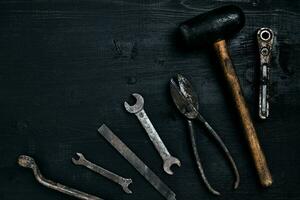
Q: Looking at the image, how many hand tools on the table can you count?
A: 7